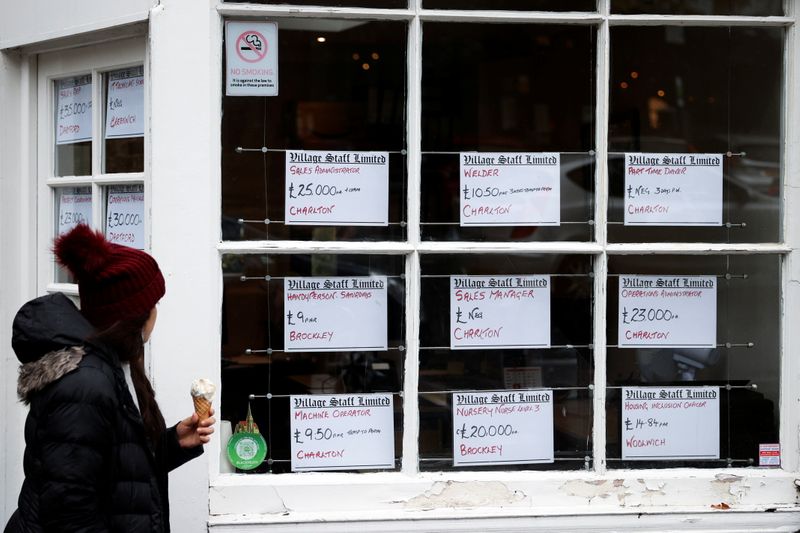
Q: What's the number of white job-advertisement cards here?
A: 13